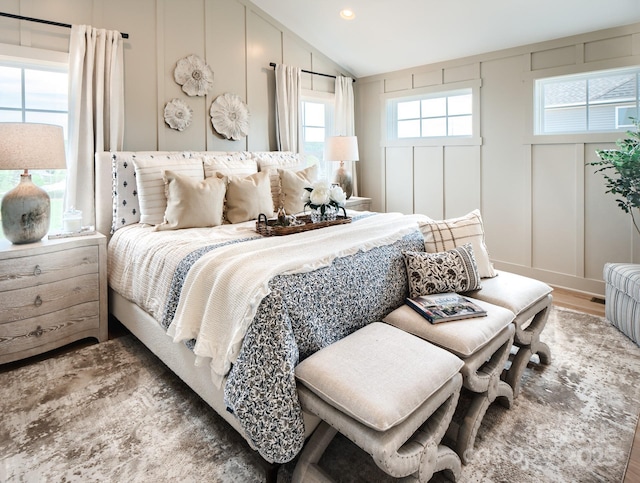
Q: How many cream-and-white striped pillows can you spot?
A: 3